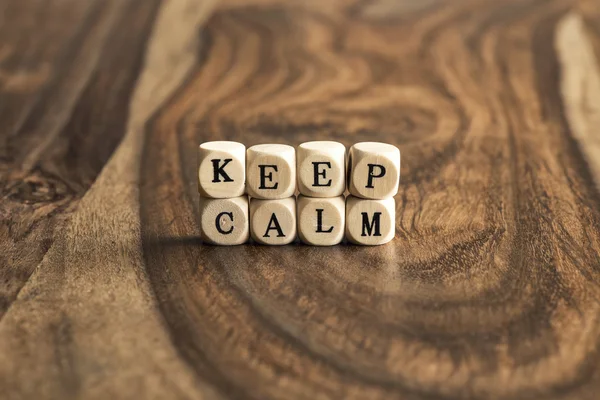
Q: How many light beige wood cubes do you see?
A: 8